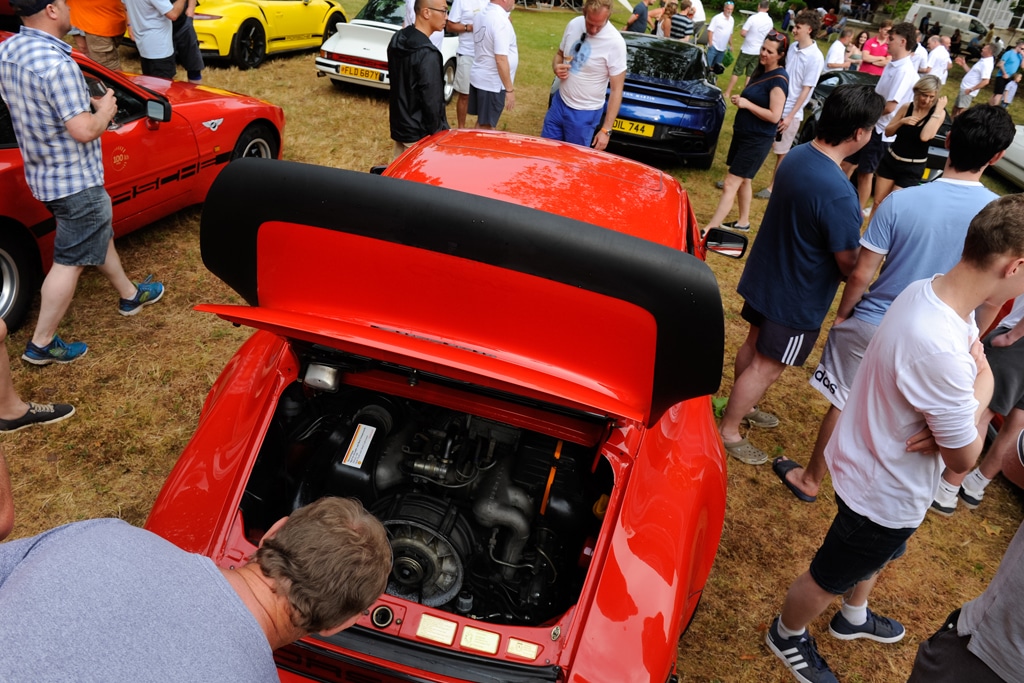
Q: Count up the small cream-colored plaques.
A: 3